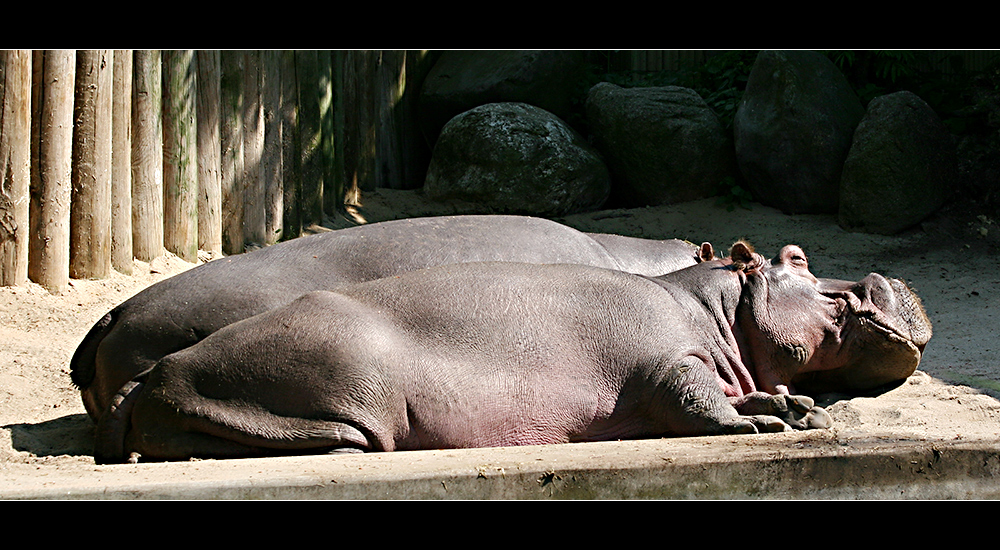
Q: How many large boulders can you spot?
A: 5